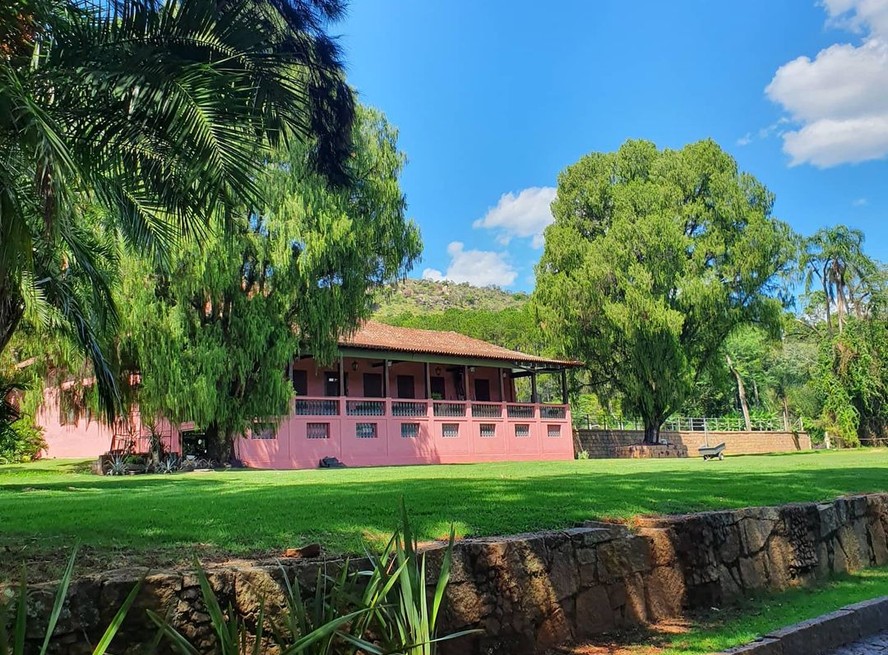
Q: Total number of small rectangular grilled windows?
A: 8